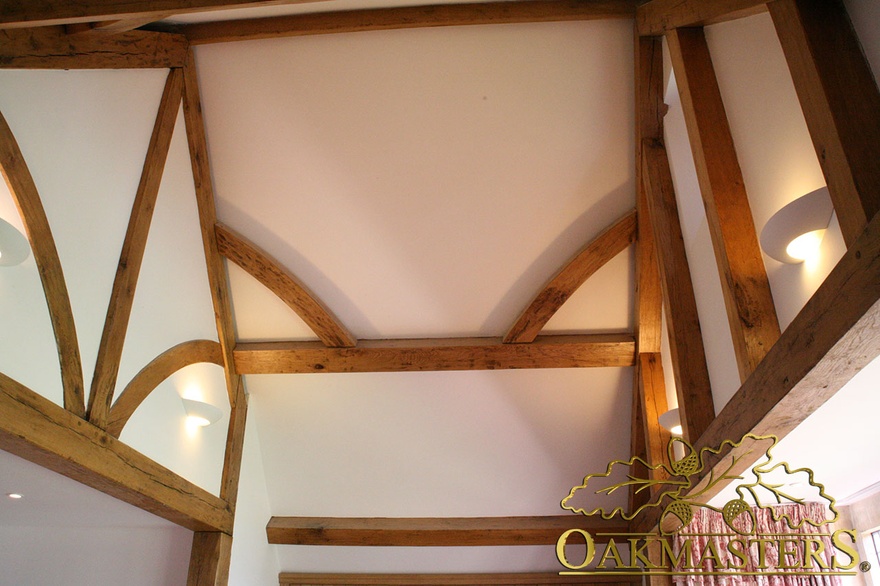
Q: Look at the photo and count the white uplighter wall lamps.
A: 4